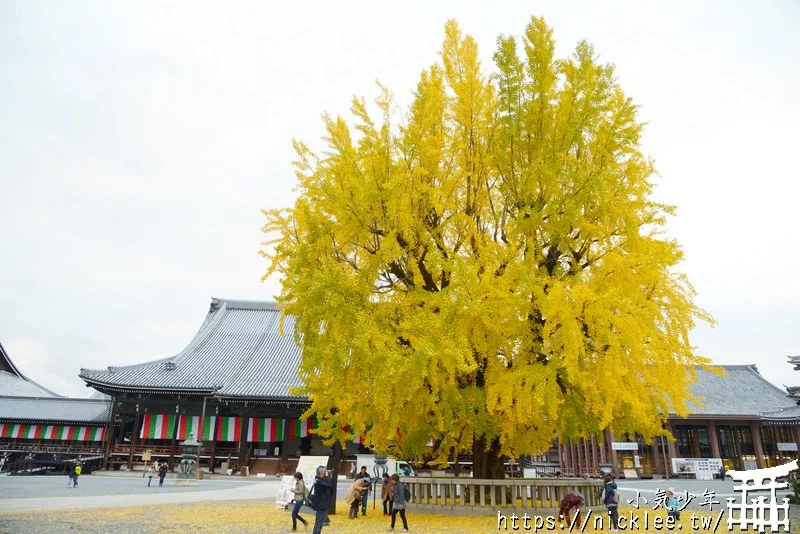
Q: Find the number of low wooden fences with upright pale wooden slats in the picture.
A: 1